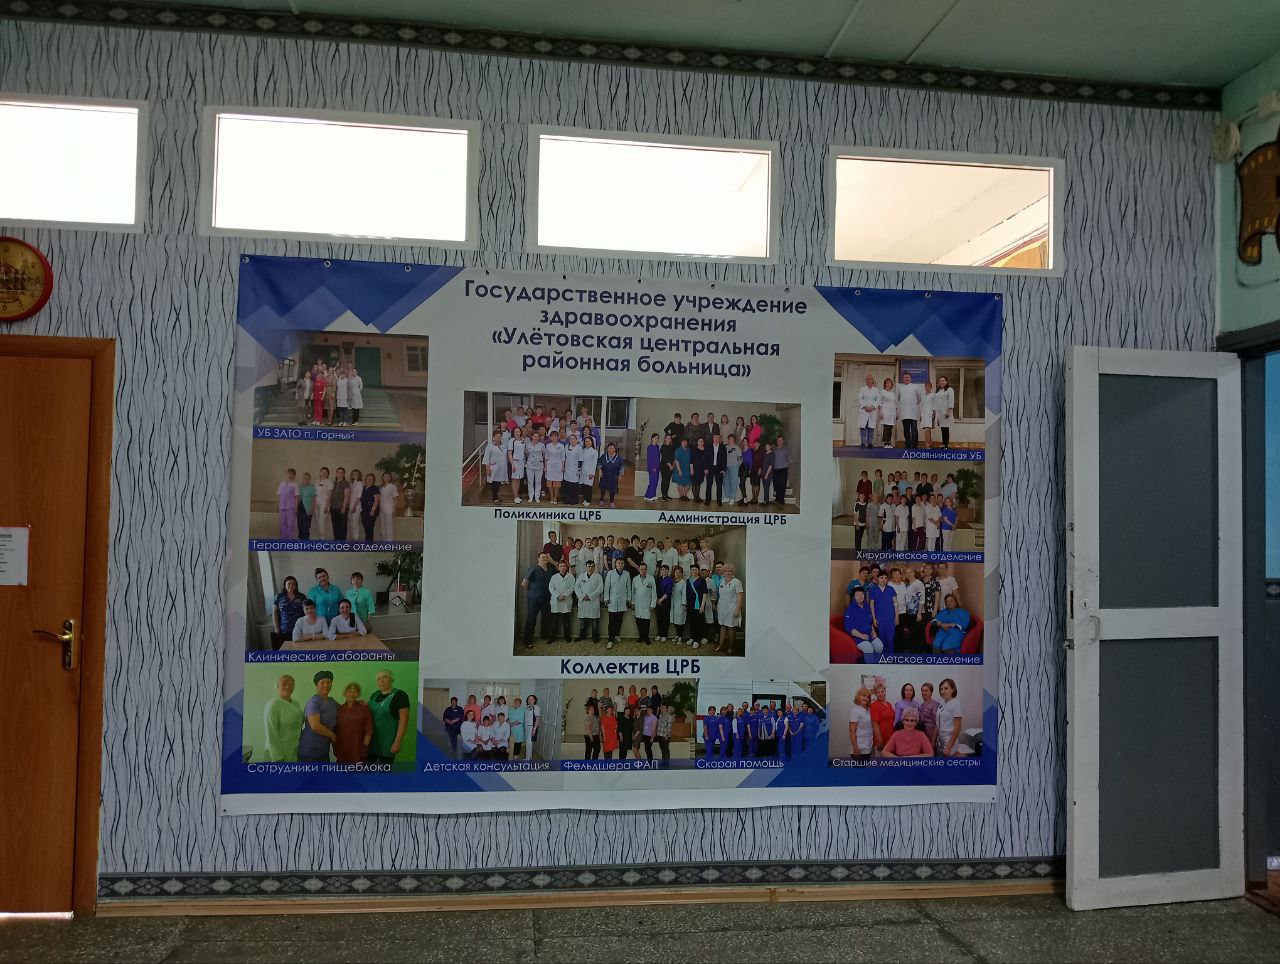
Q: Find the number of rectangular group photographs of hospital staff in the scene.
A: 14